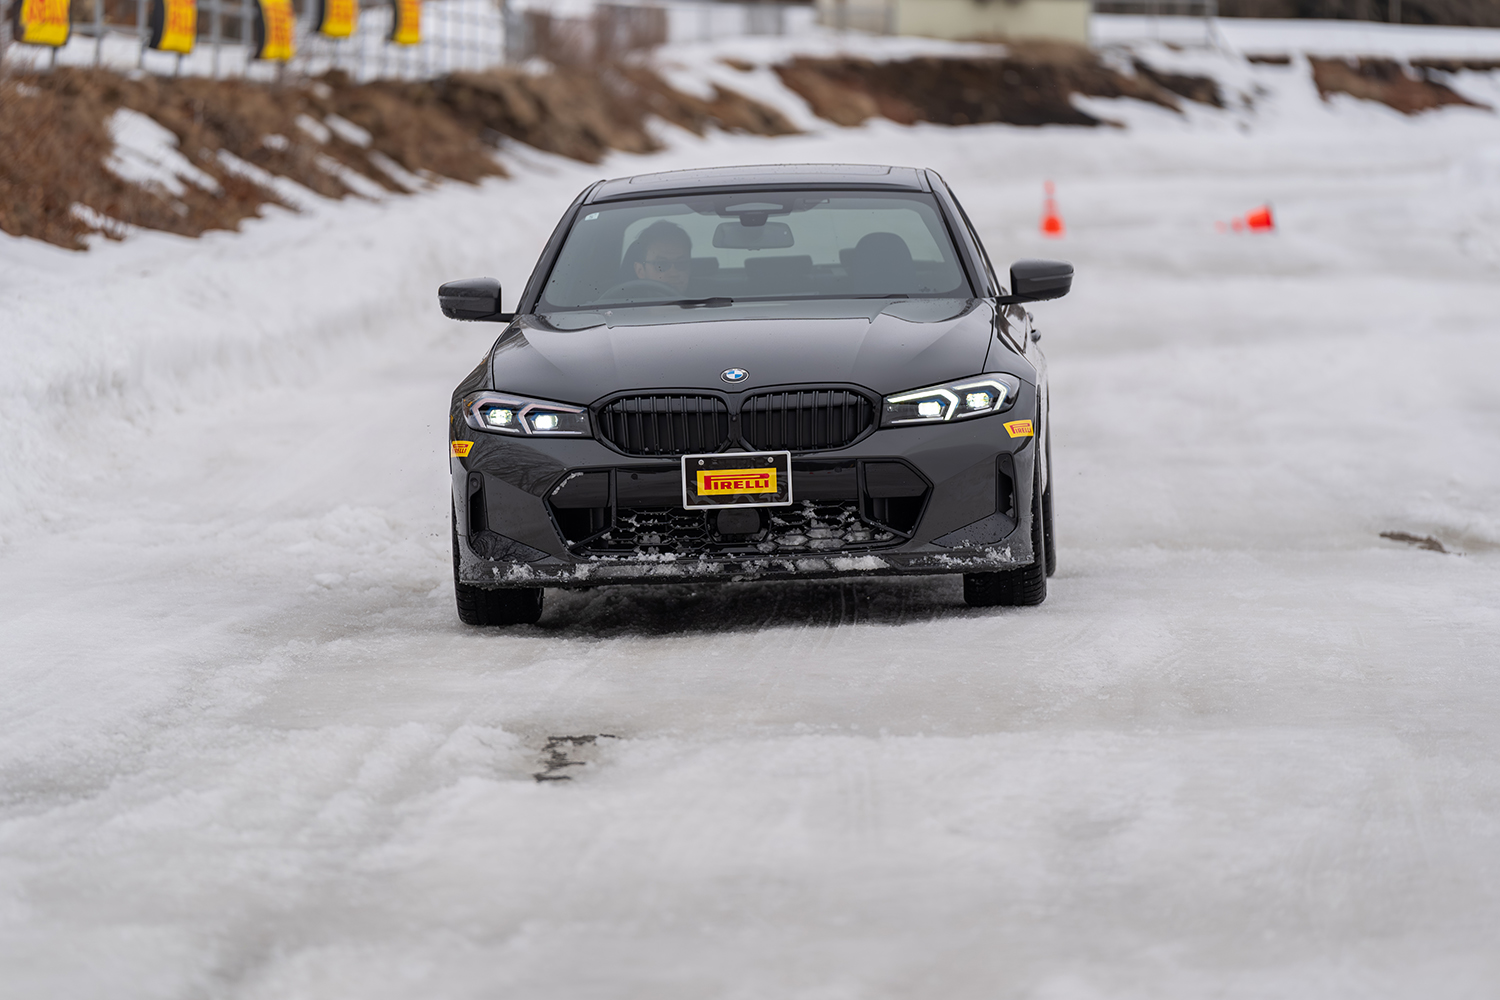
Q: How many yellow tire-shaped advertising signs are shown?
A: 5